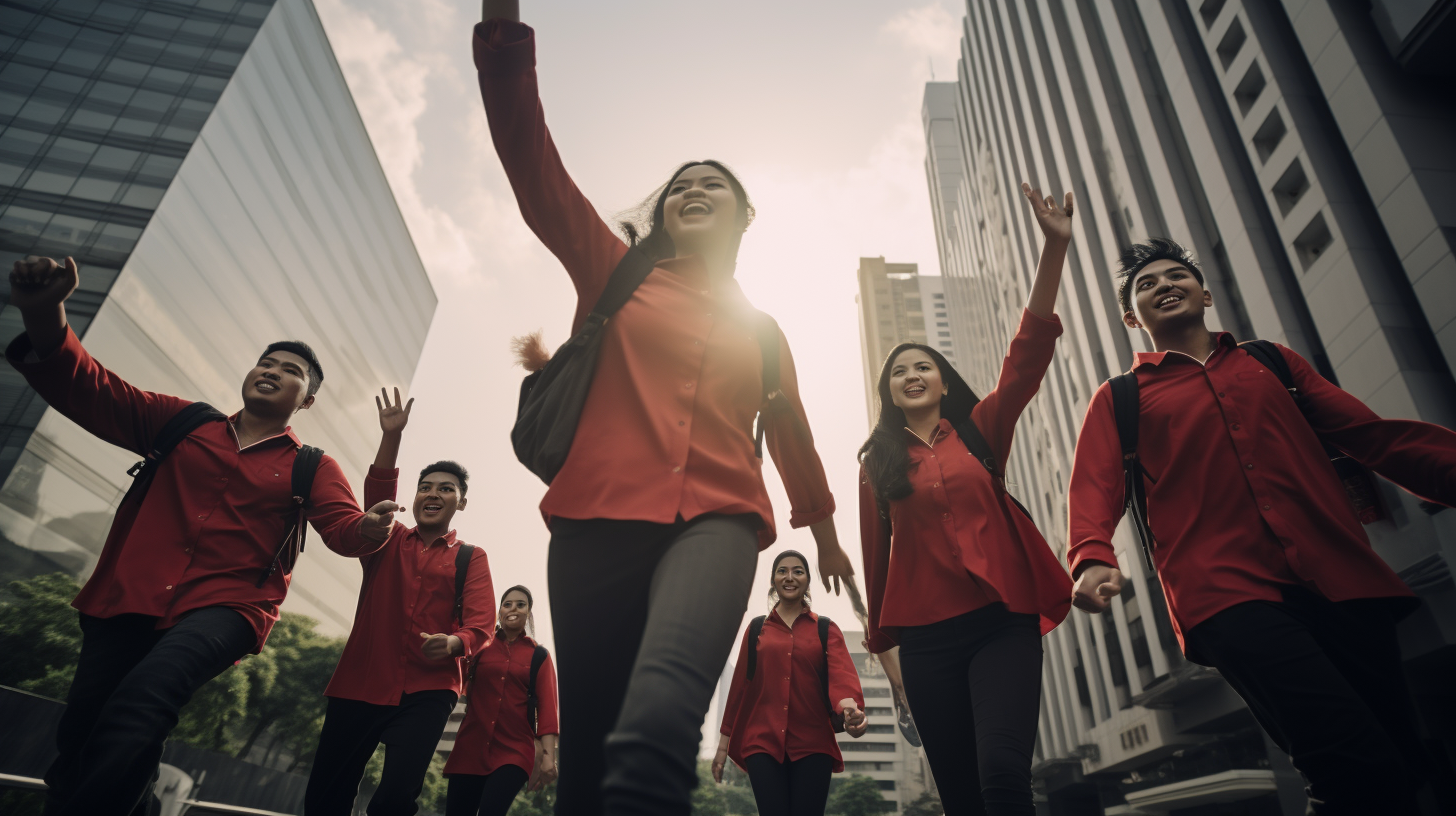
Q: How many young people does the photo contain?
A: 7